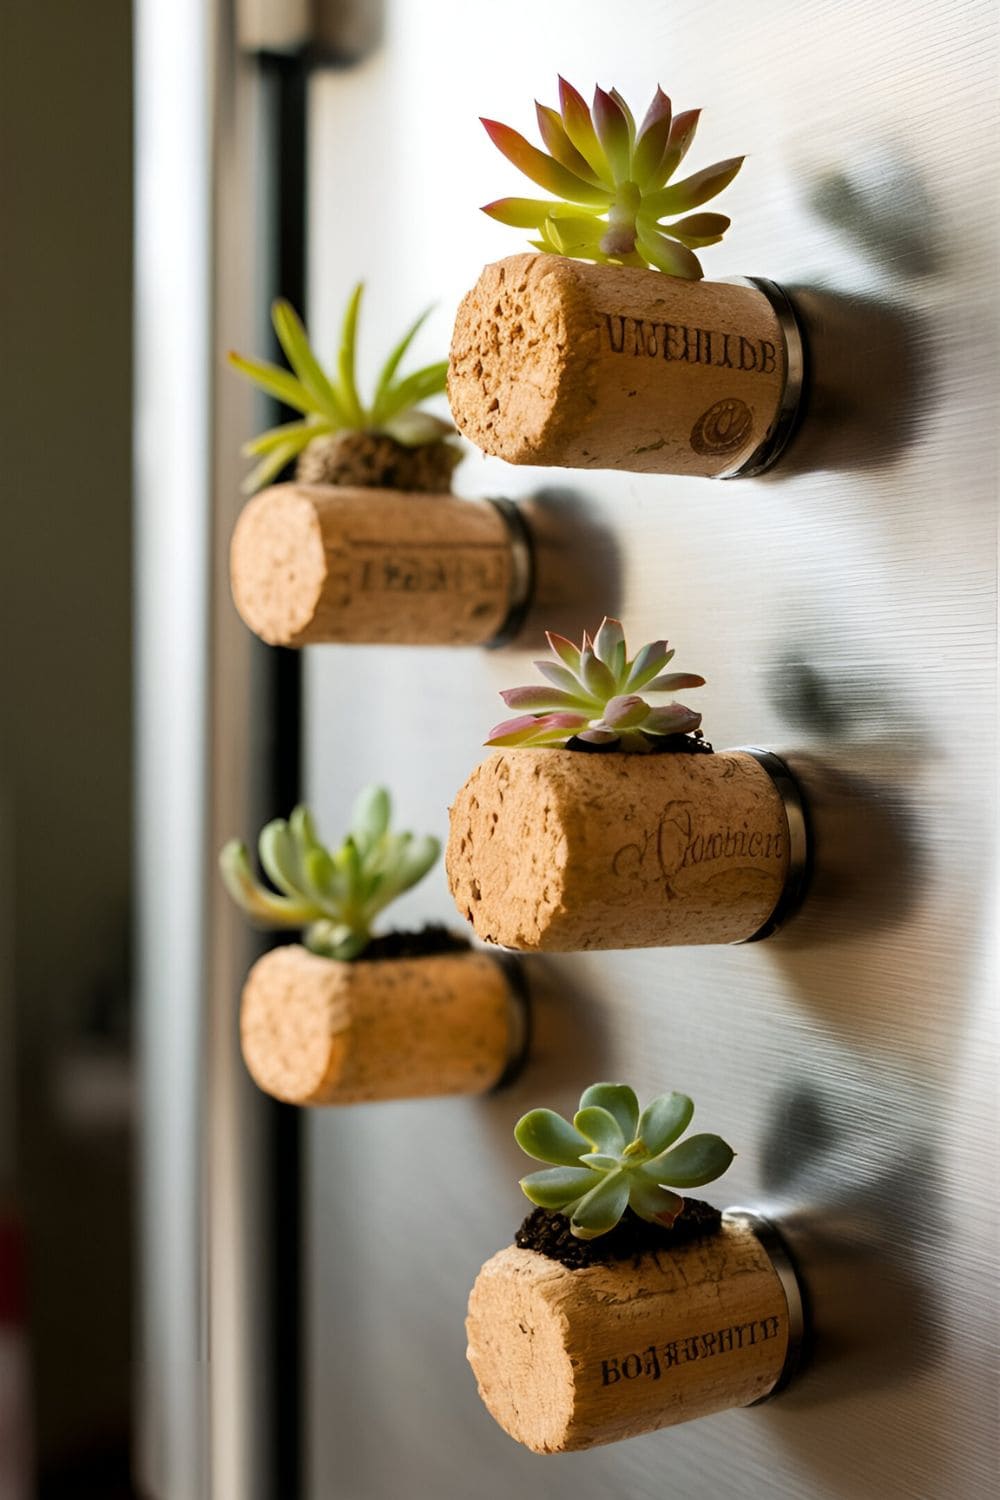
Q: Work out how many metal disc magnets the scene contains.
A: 5